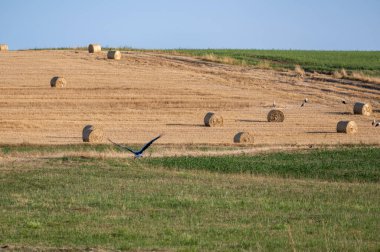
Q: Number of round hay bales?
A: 10